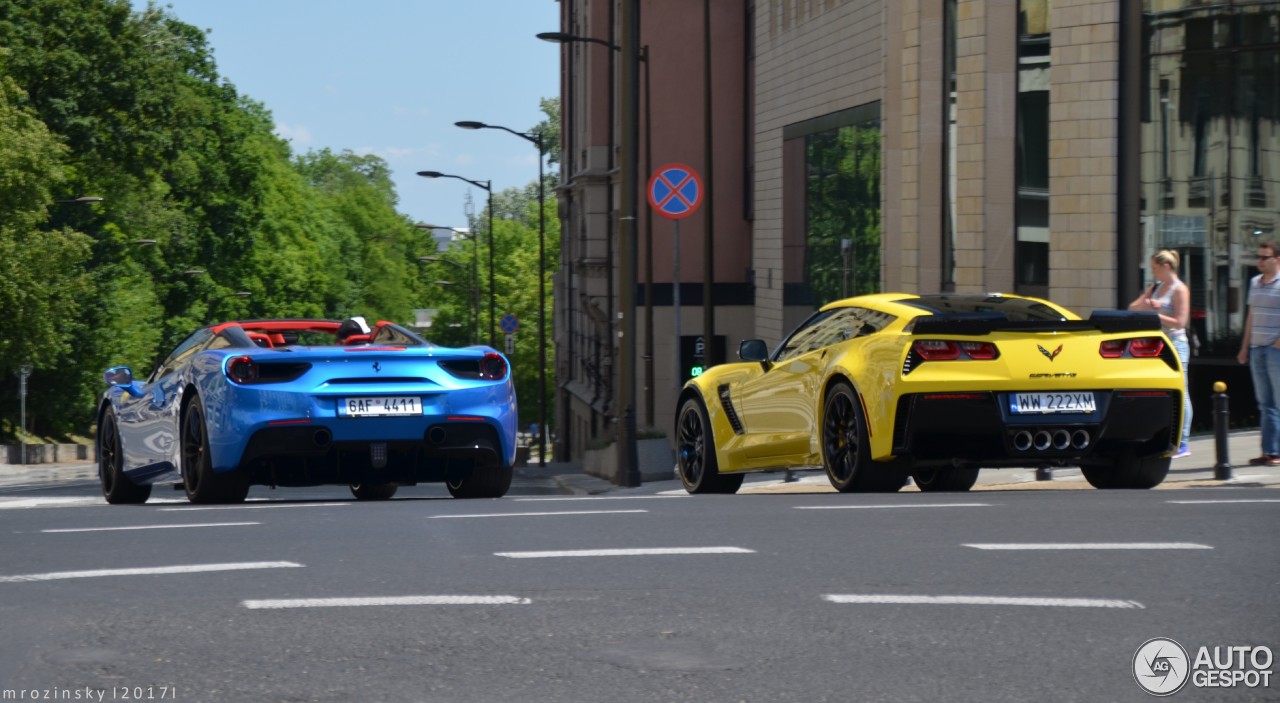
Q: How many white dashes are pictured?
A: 11